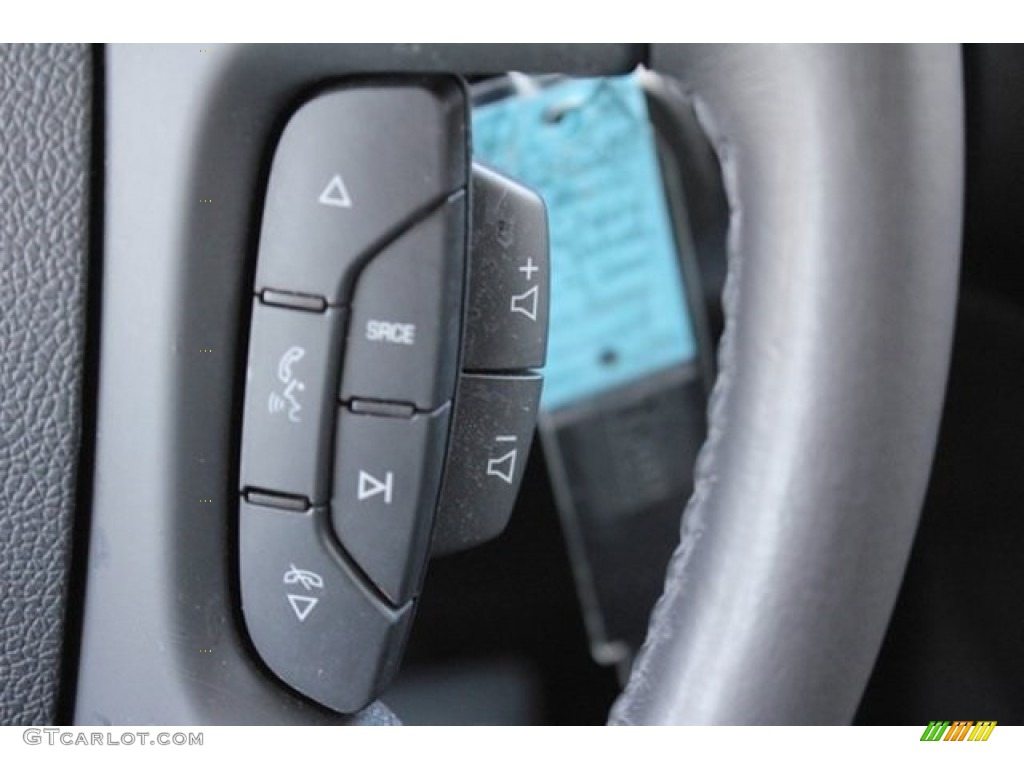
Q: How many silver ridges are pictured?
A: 3